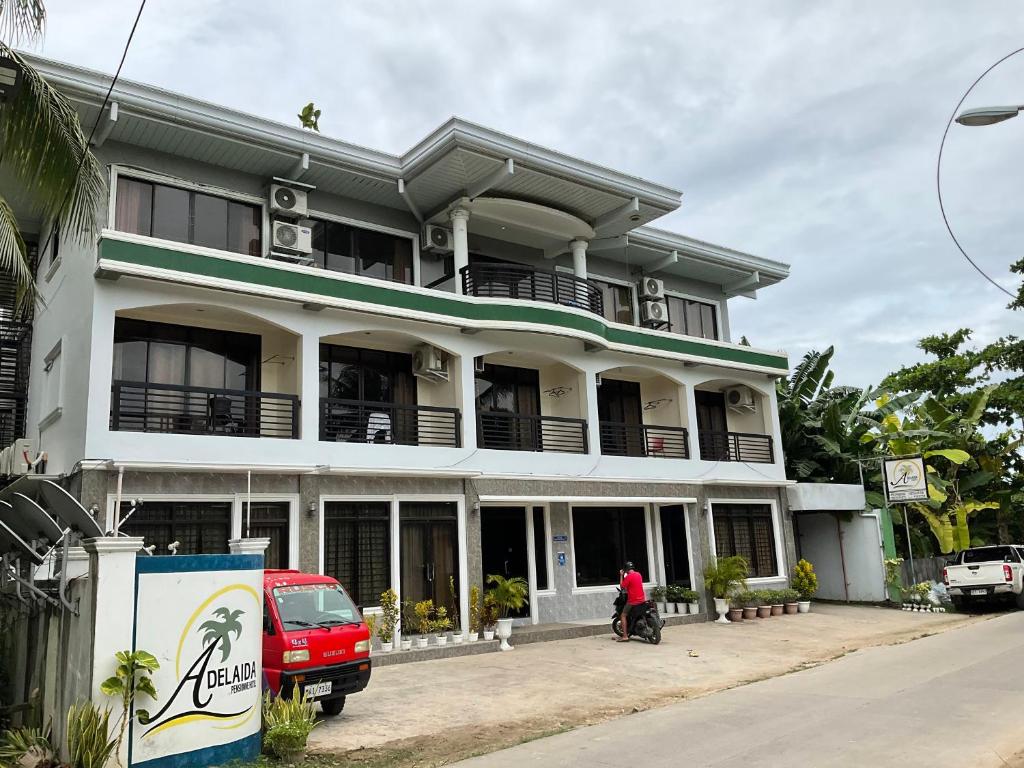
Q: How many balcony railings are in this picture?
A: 6